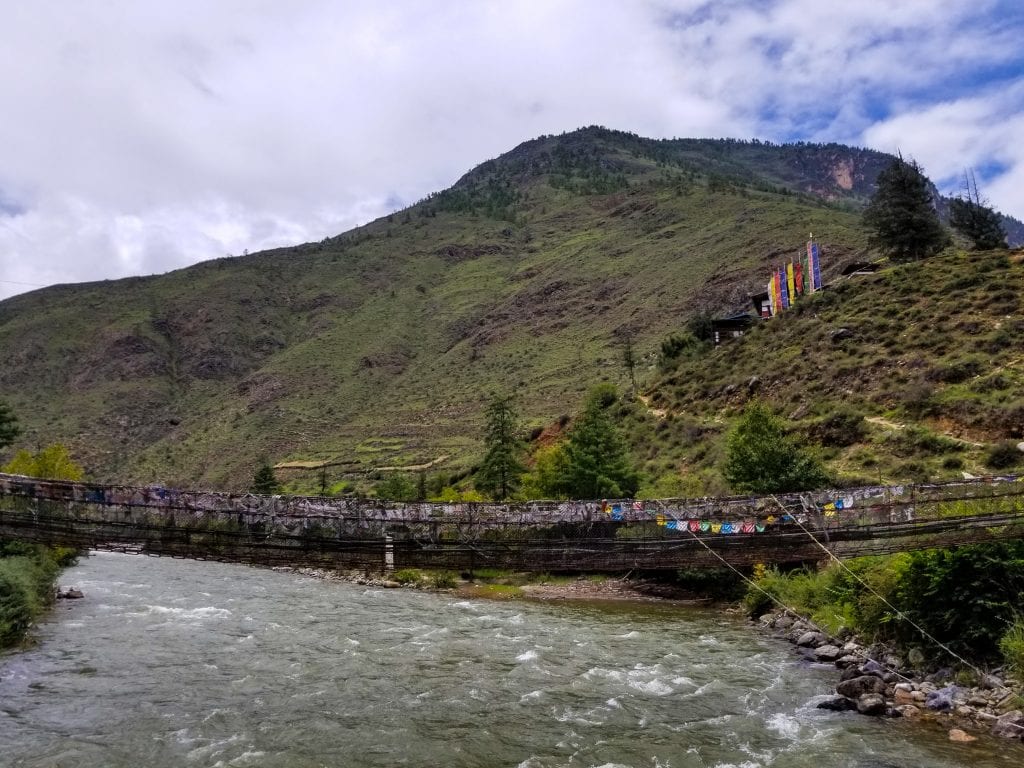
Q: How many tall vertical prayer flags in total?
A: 9